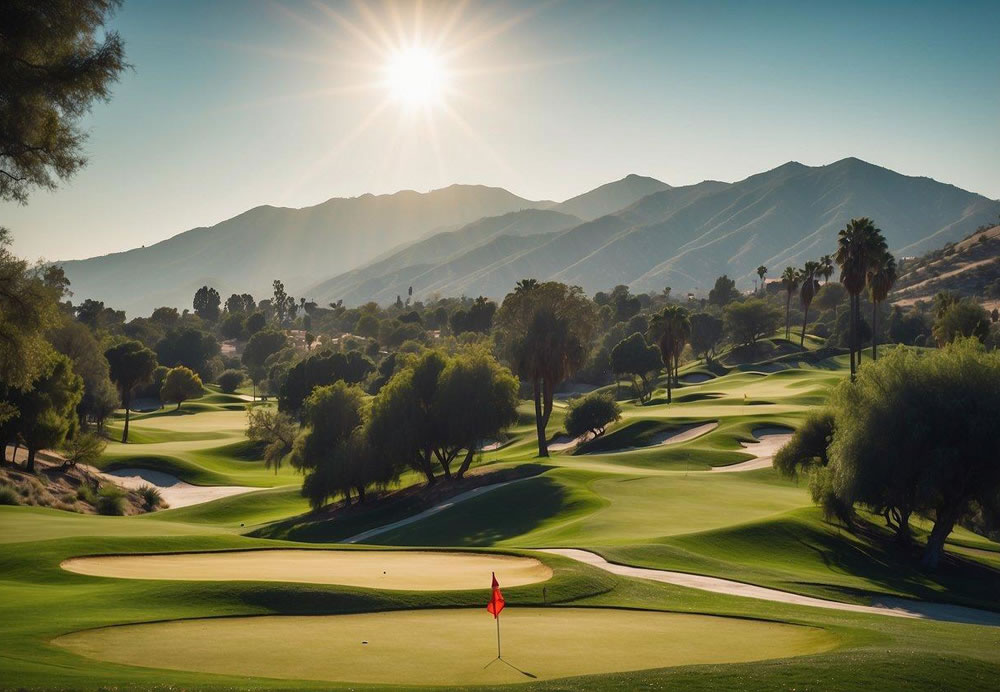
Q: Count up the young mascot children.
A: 0